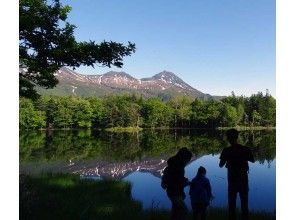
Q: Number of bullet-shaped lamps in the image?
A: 0